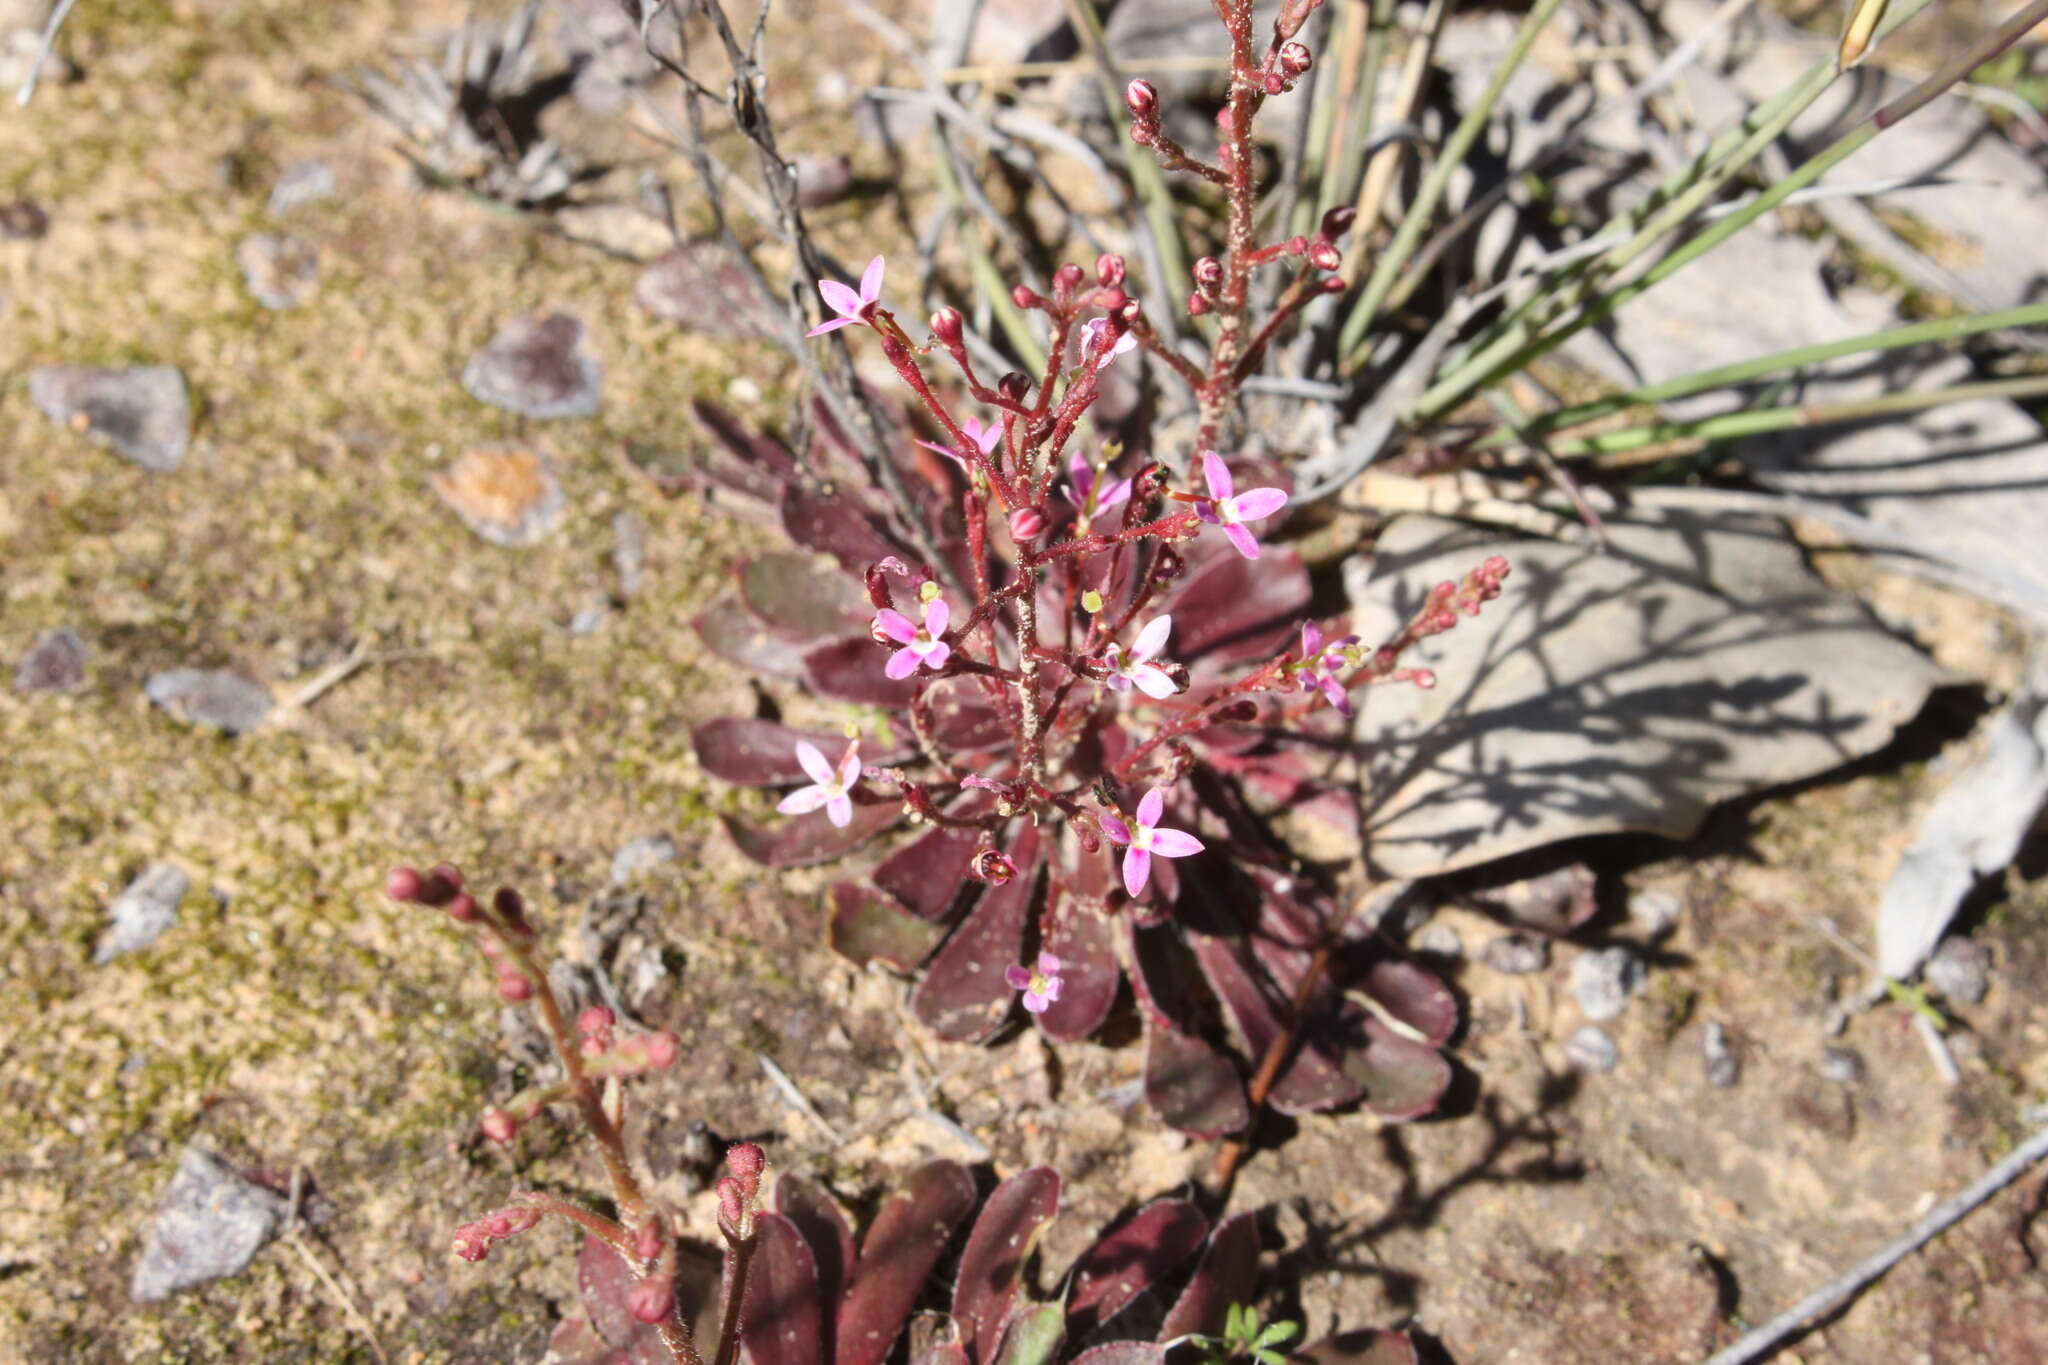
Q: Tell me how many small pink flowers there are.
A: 11